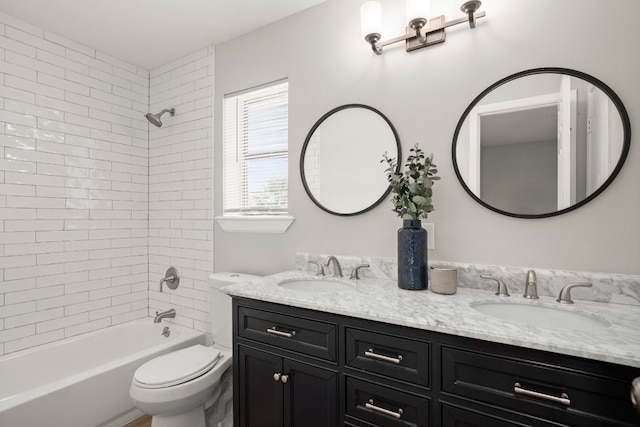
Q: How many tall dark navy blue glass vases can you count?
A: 1